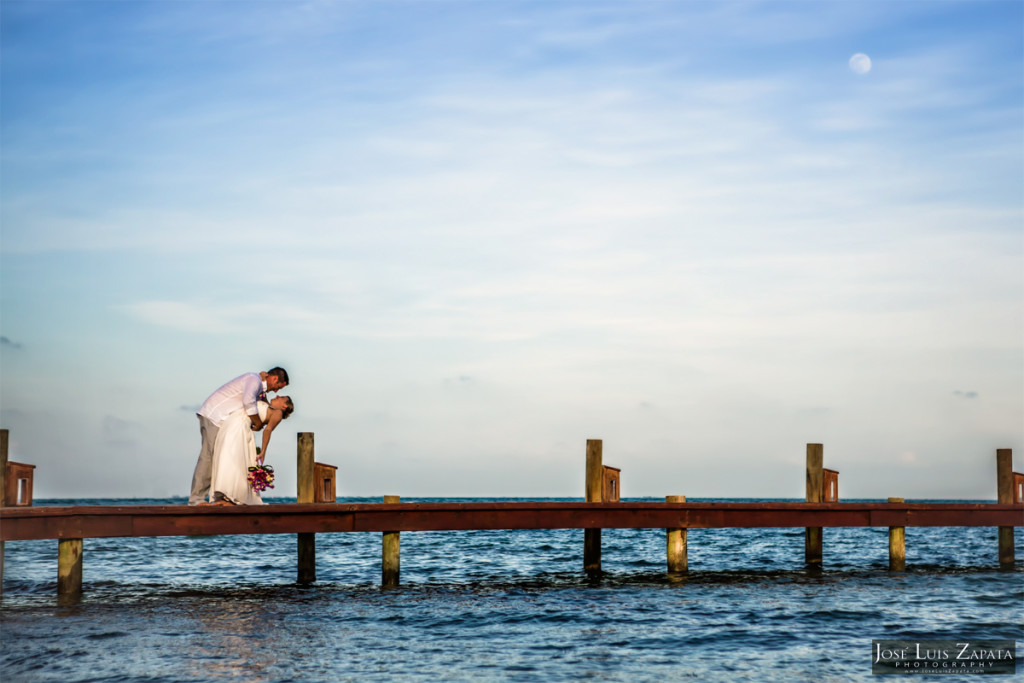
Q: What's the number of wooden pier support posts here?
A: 9